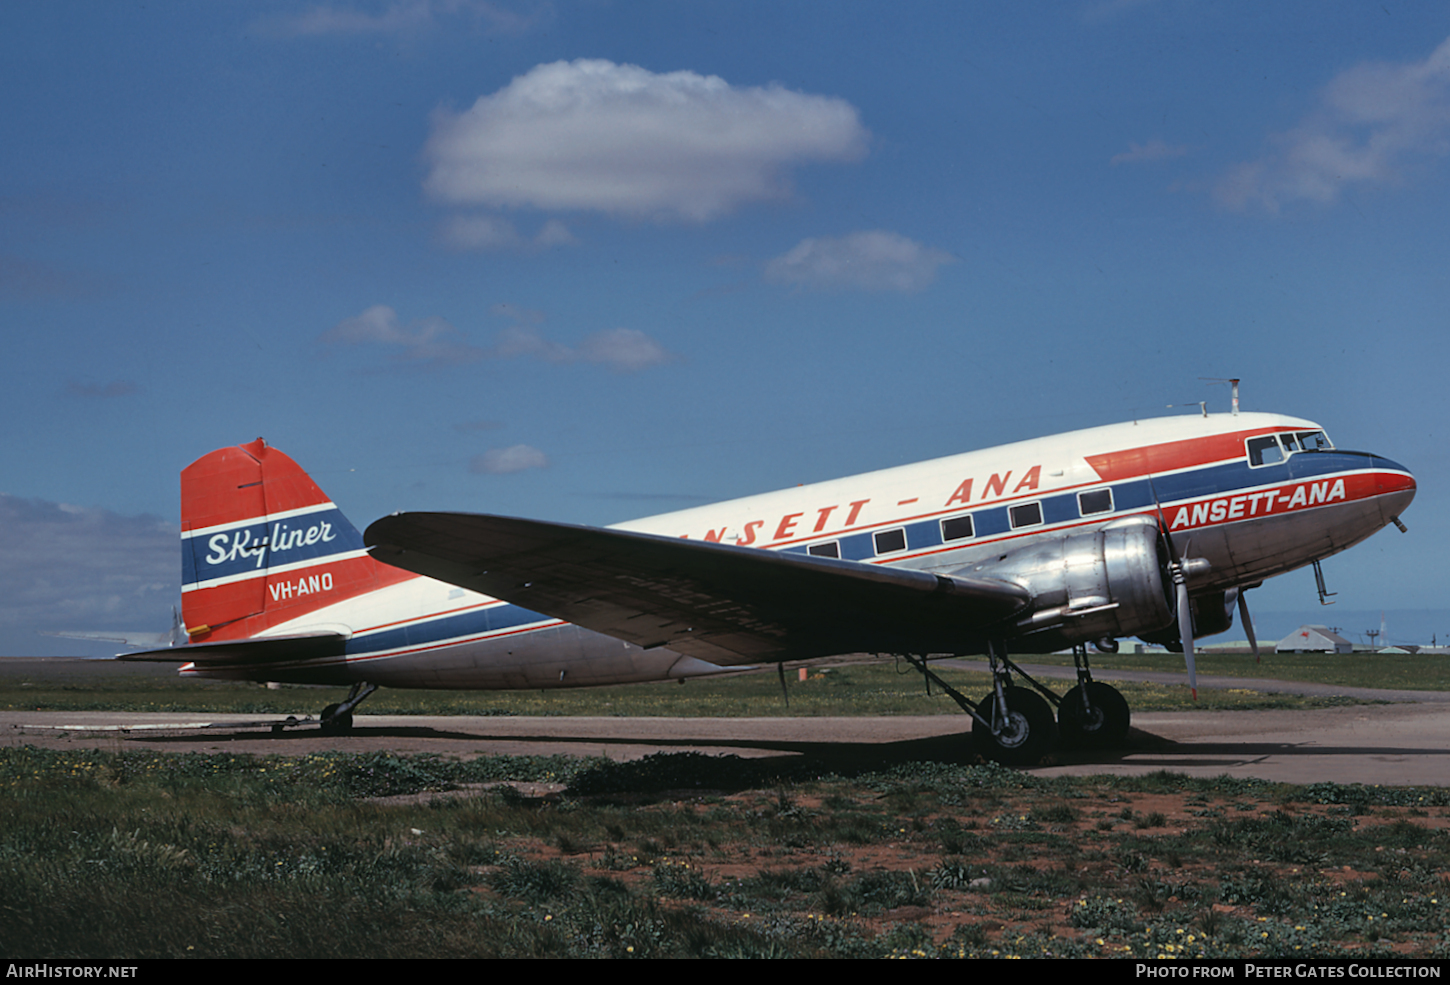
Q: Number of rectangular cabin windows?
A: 5